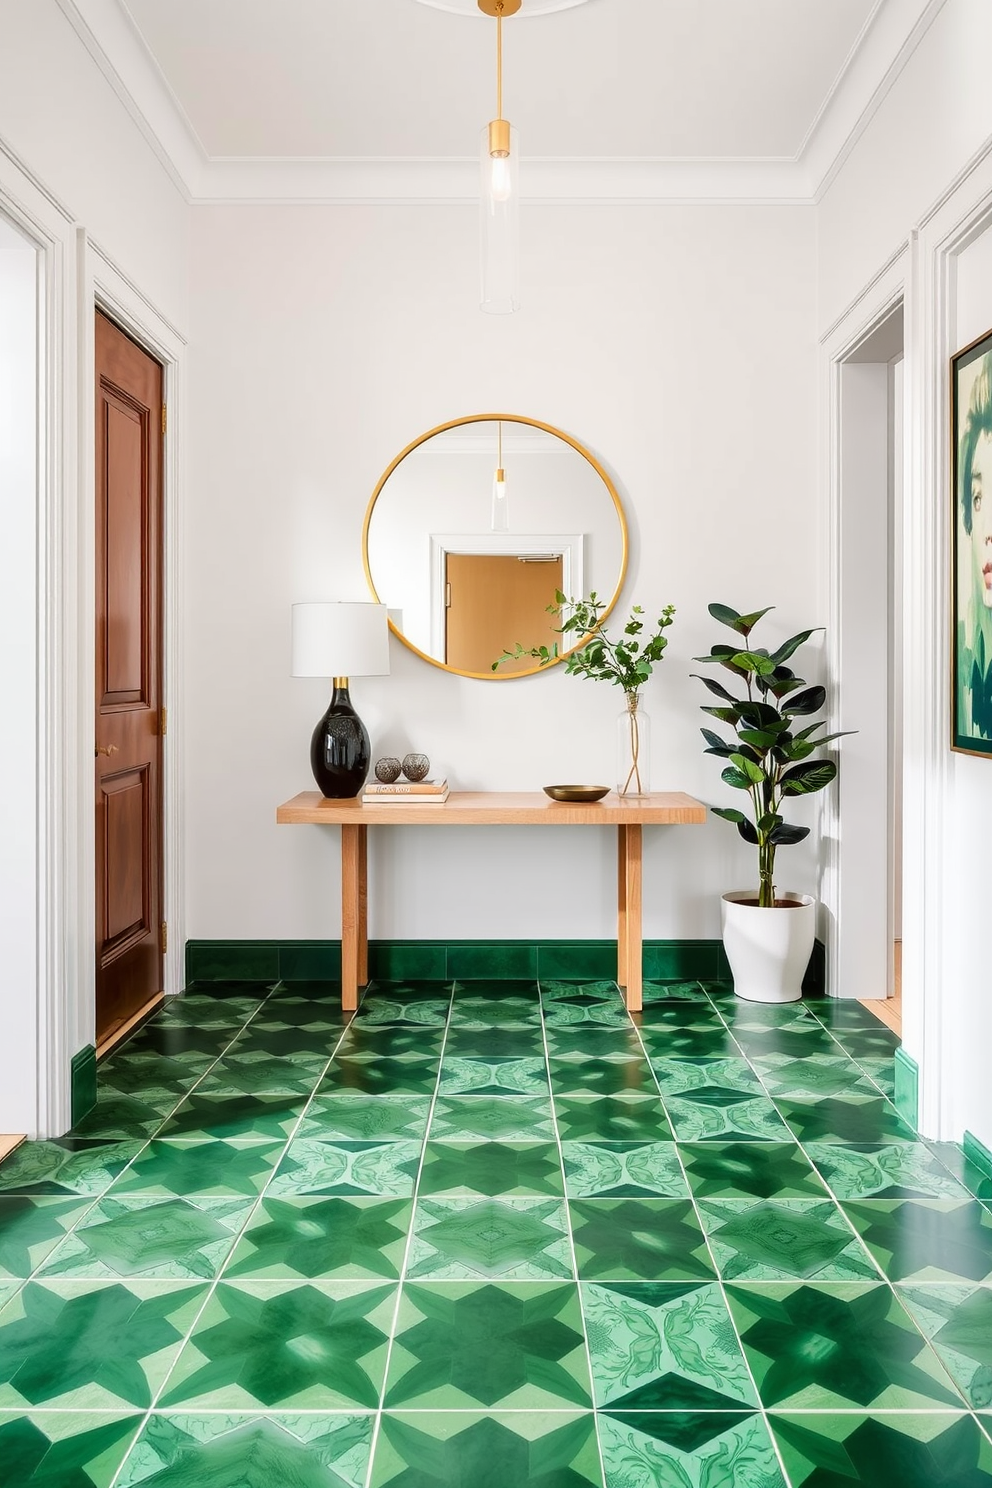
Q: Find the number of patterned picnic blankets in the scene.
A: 0